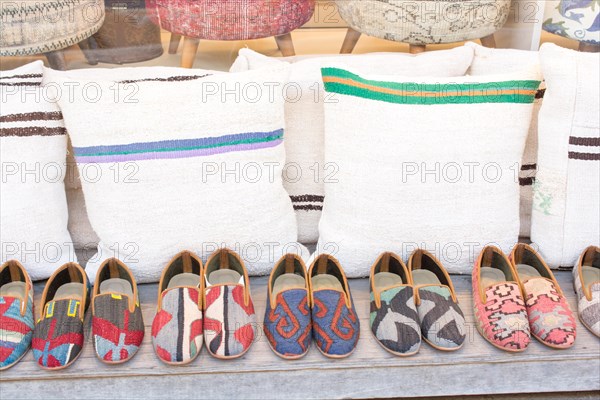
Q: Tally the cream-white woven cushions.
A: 7